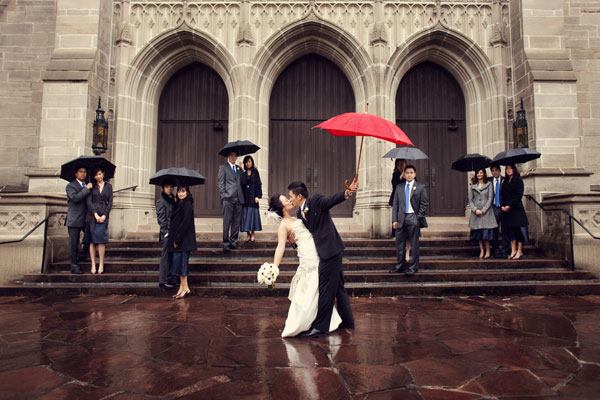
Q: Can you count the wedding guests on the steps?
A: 11